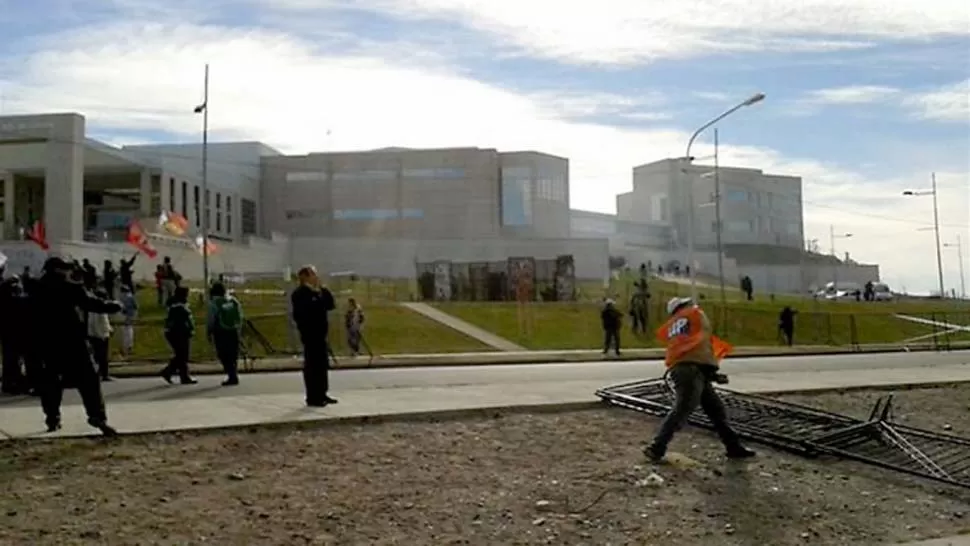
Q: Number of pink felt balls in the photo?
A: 0